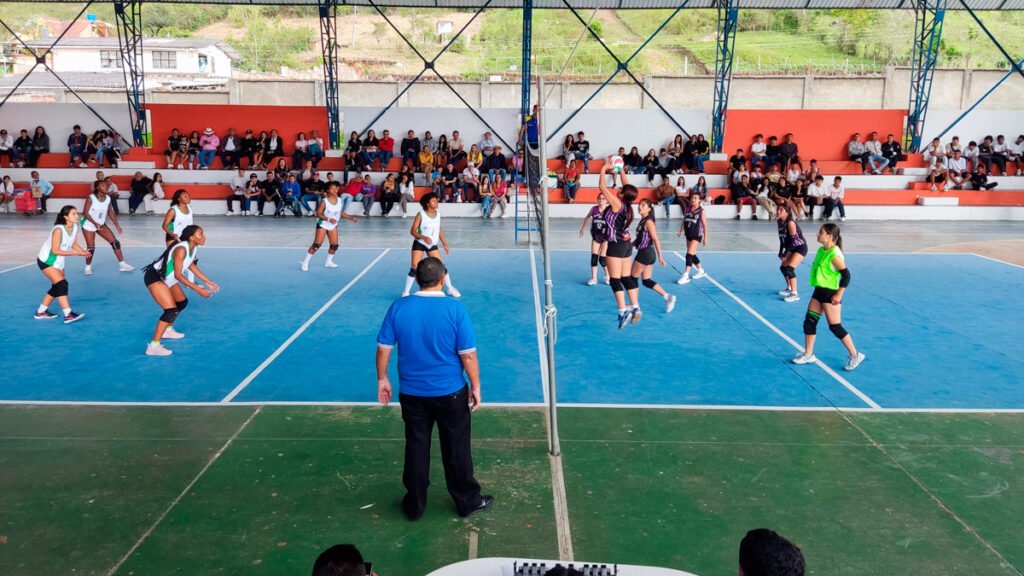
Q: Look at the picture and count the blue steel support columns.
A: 5